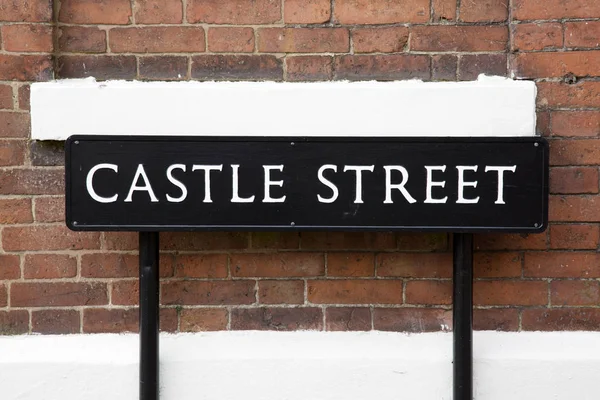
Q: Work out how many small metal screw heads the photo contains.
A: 6